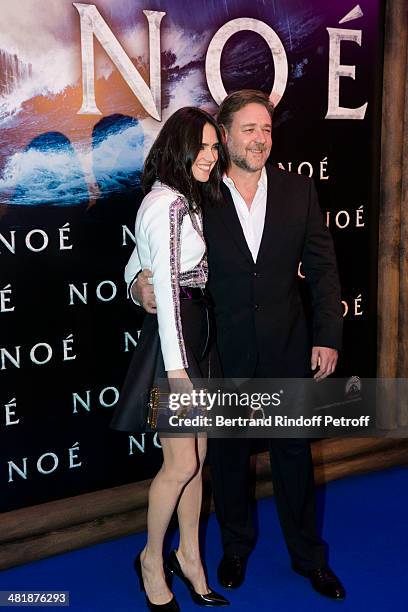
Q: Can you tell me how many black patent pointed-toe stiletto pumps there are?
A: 2